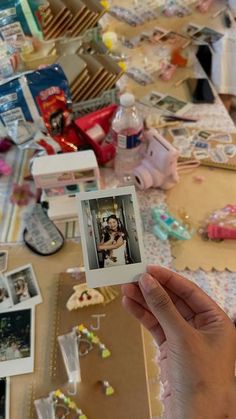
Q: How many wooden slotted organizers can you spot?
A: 2